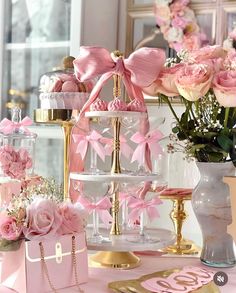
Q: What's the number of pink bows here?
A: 8